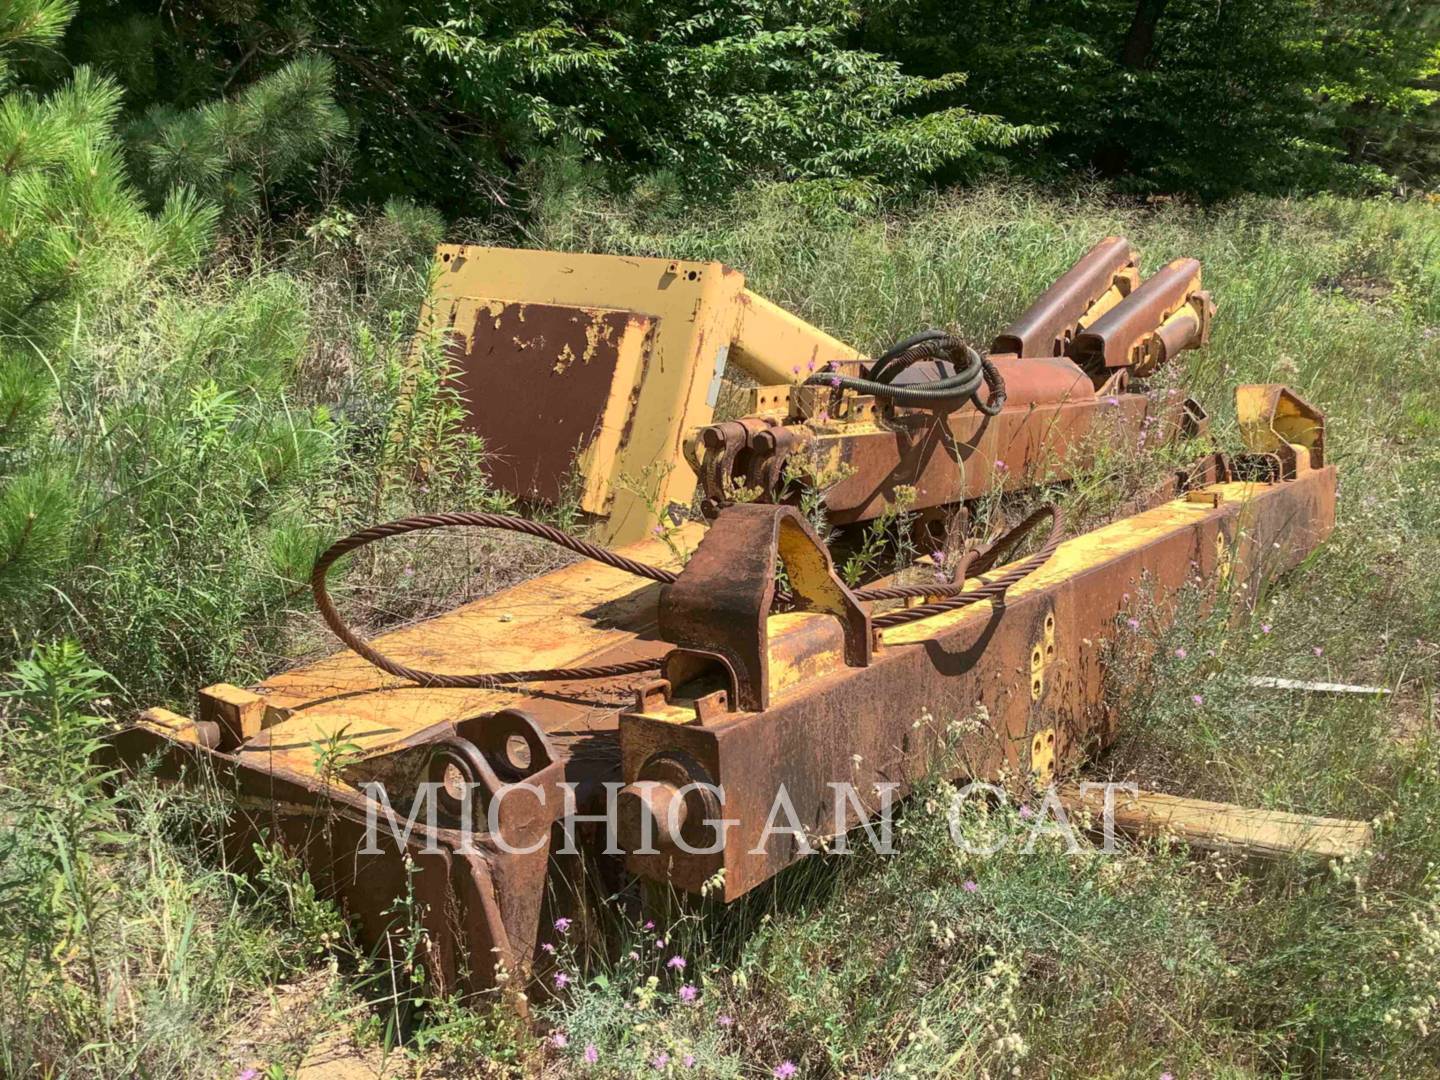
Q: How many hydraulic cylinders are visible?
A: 2